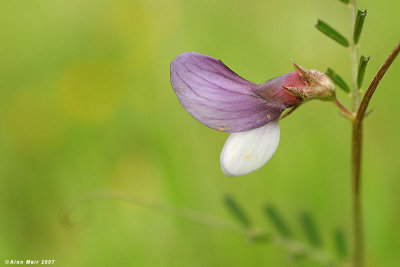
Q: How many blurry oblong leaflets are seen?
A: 4